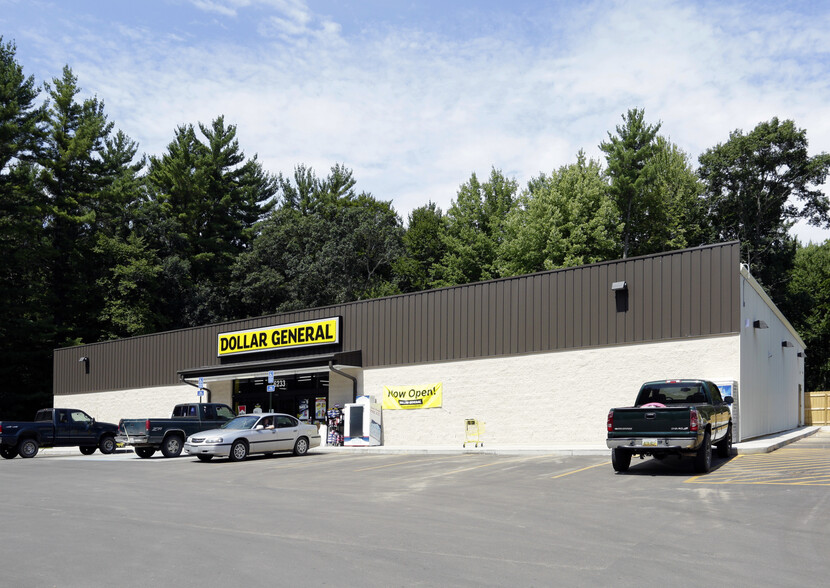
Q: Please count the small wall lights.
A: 5